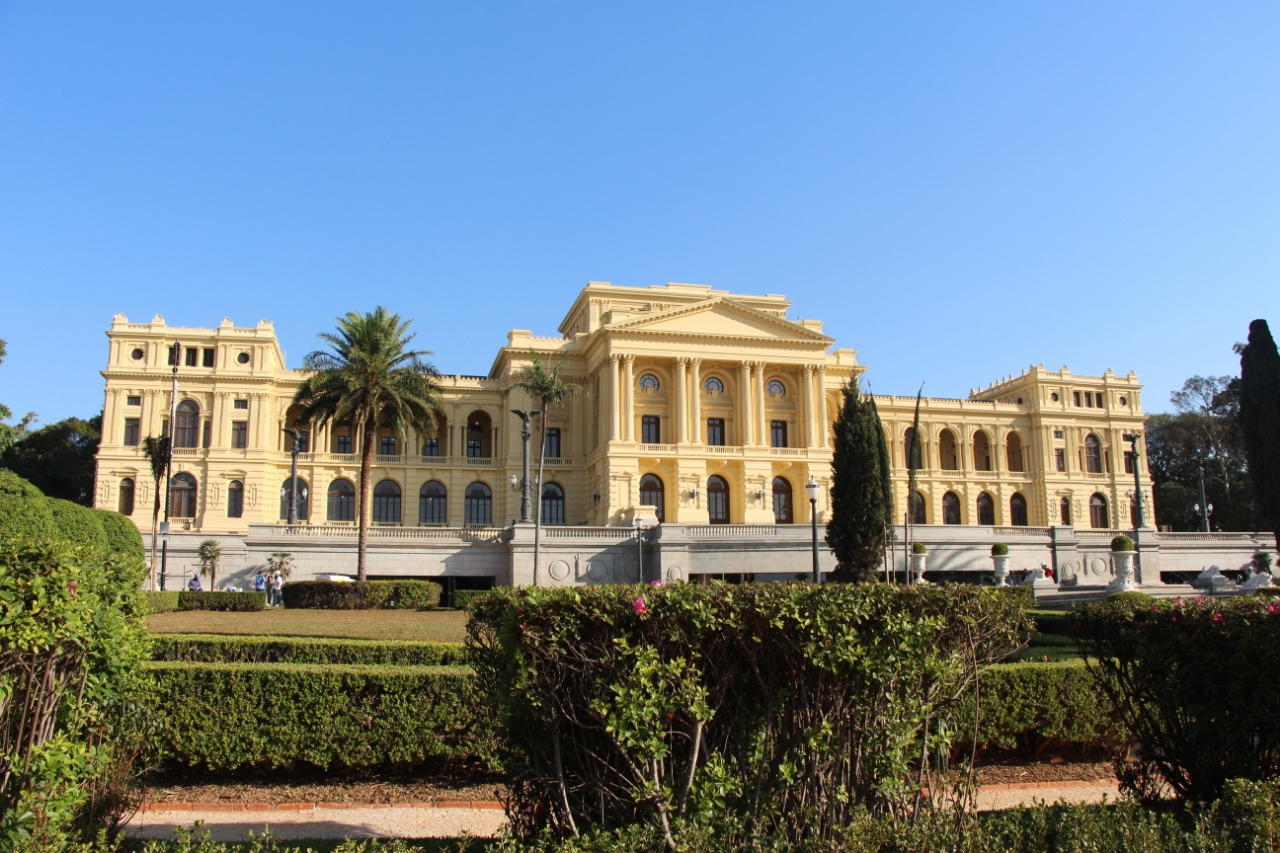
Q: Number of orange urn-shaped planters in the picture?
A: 0